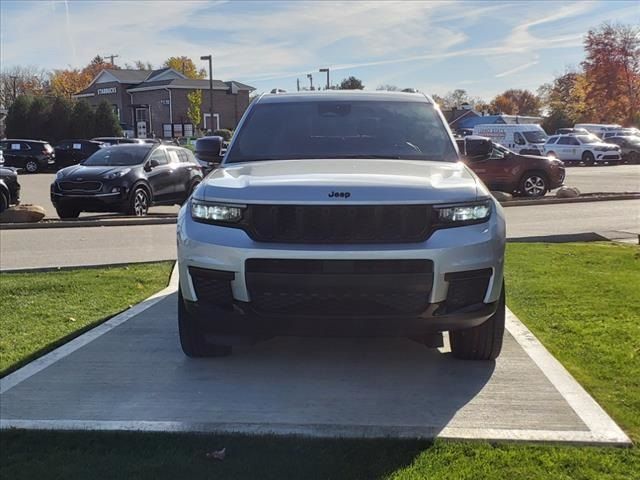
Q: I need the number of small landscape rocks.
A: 3